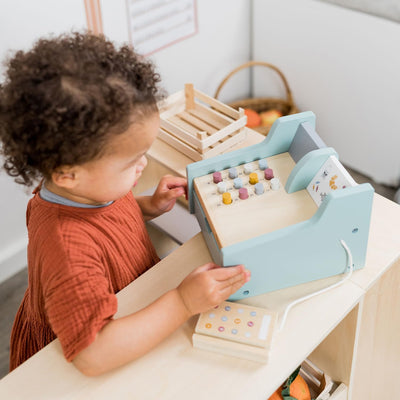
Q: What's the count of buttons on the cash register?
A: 12